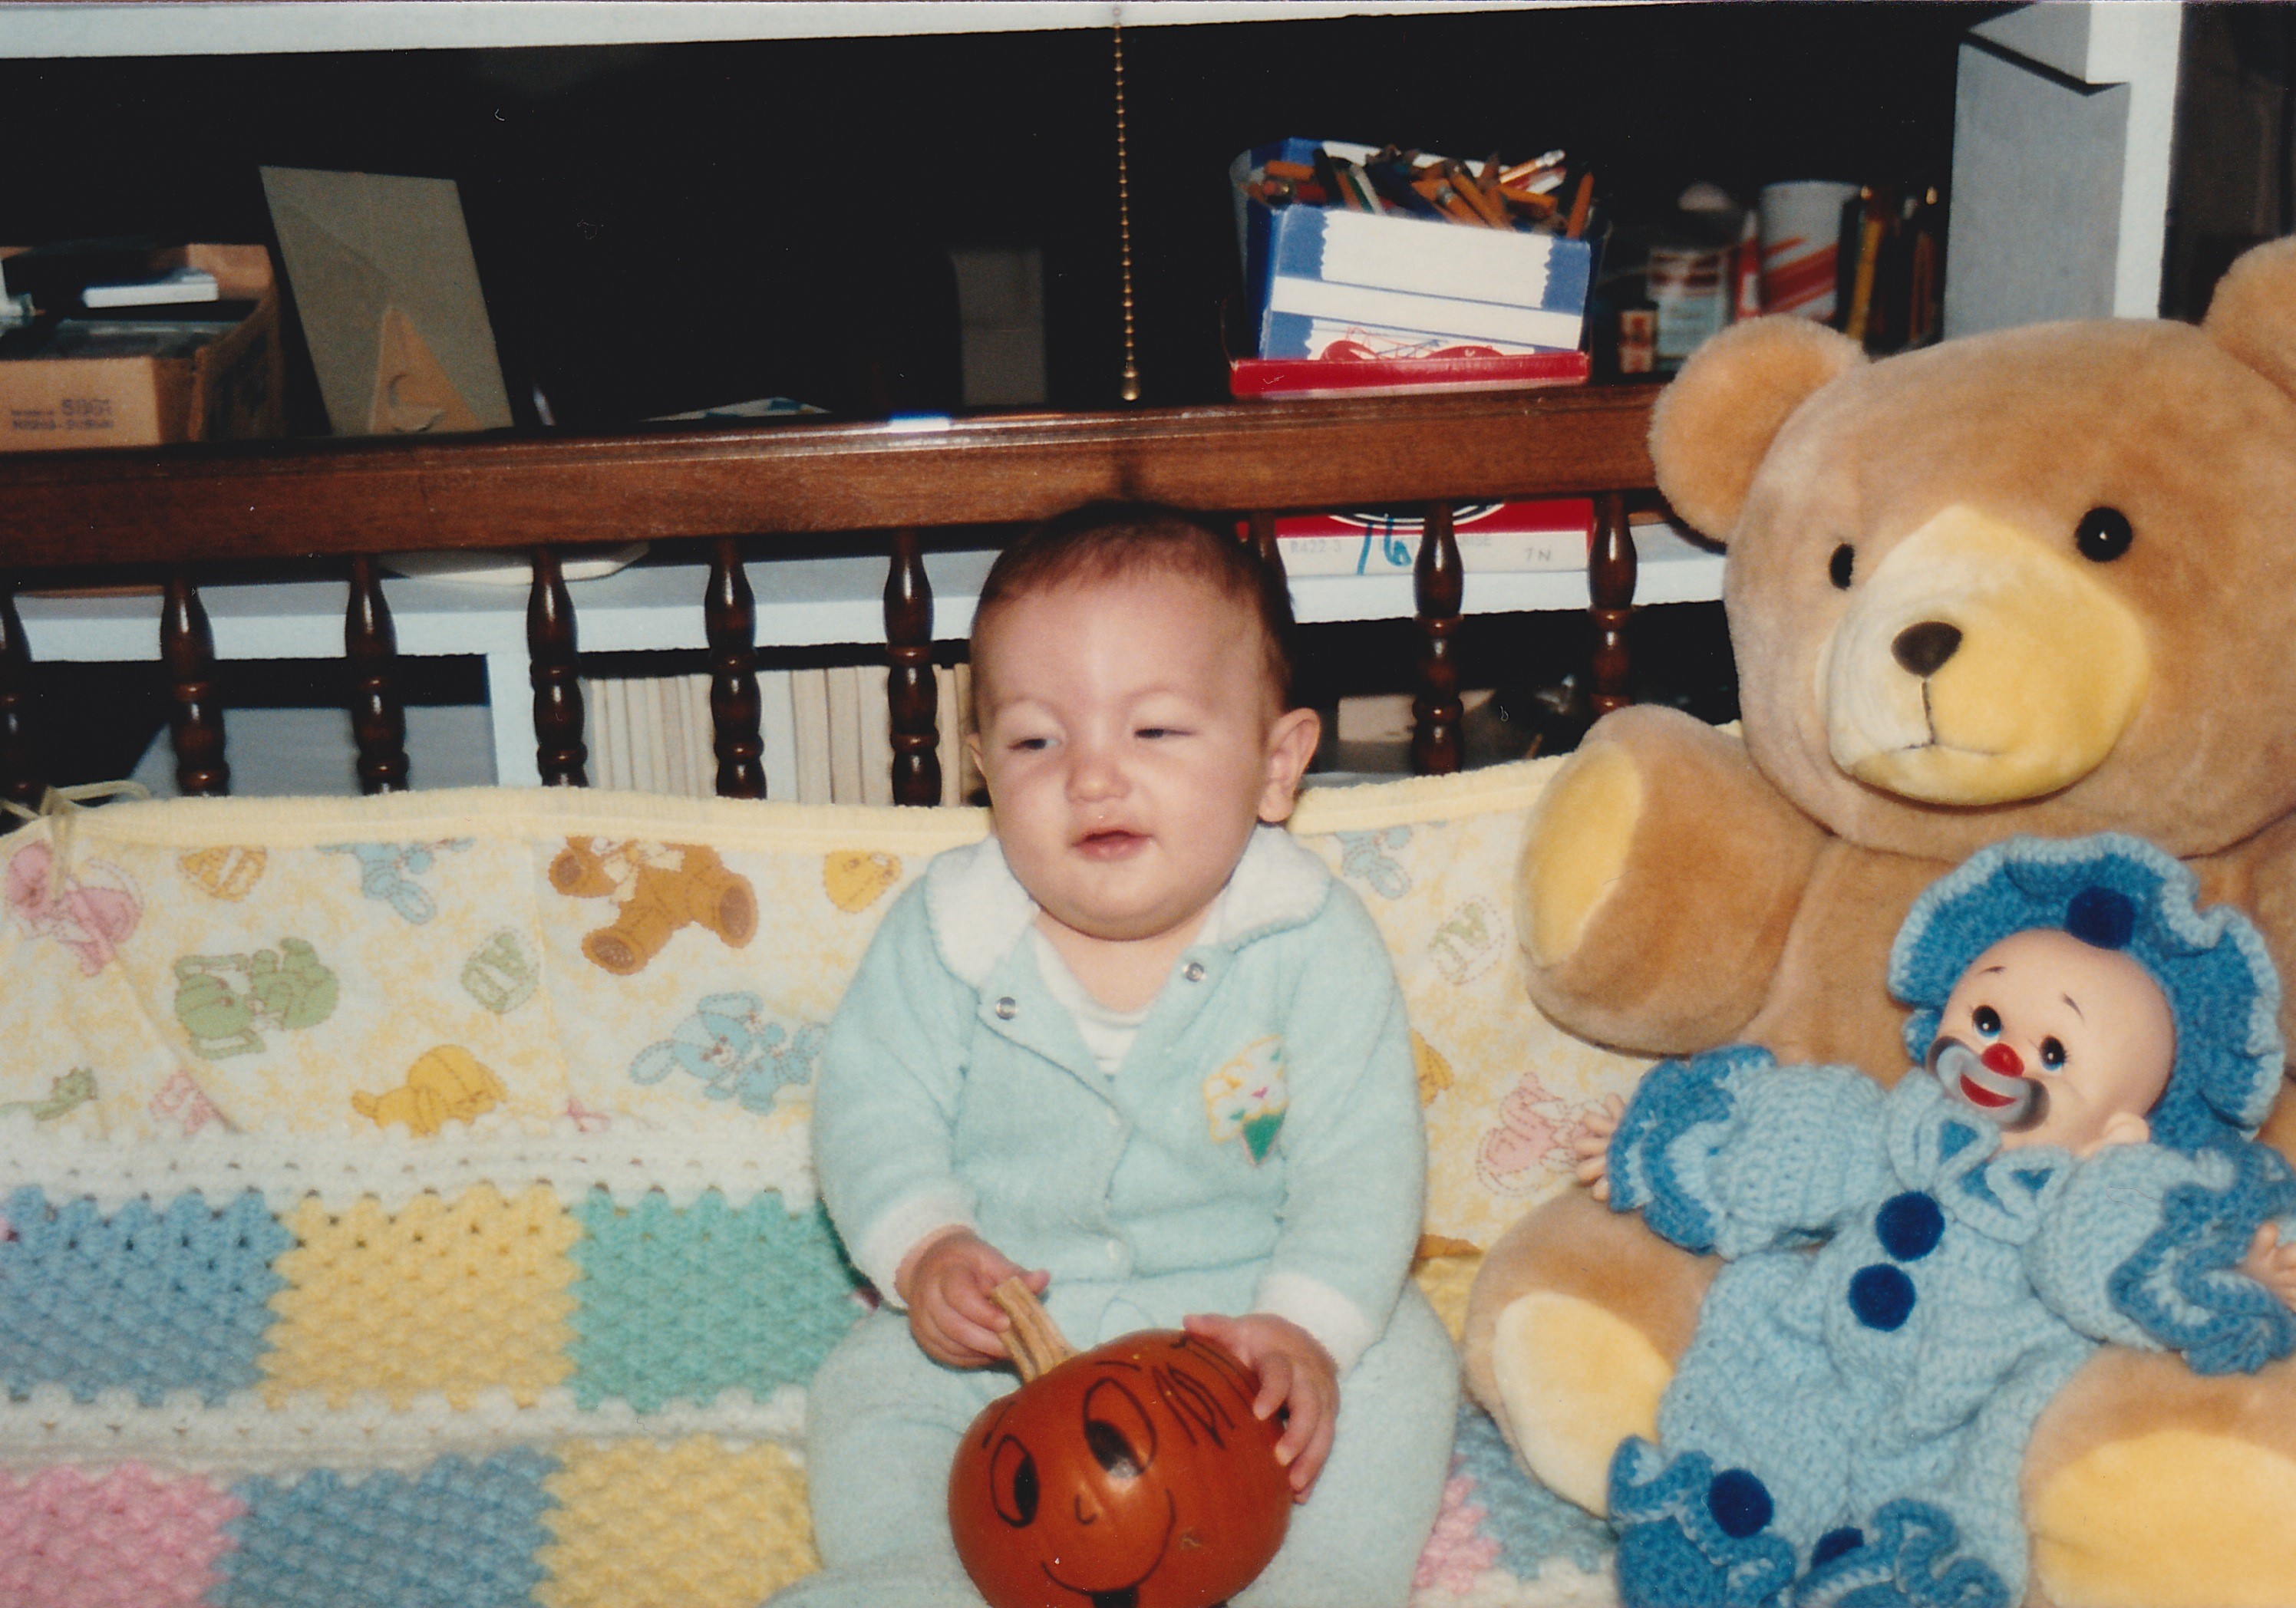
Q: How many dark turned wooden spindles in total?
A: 9